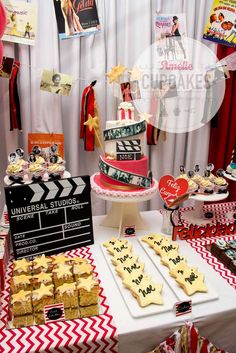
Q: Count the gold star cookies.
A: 12